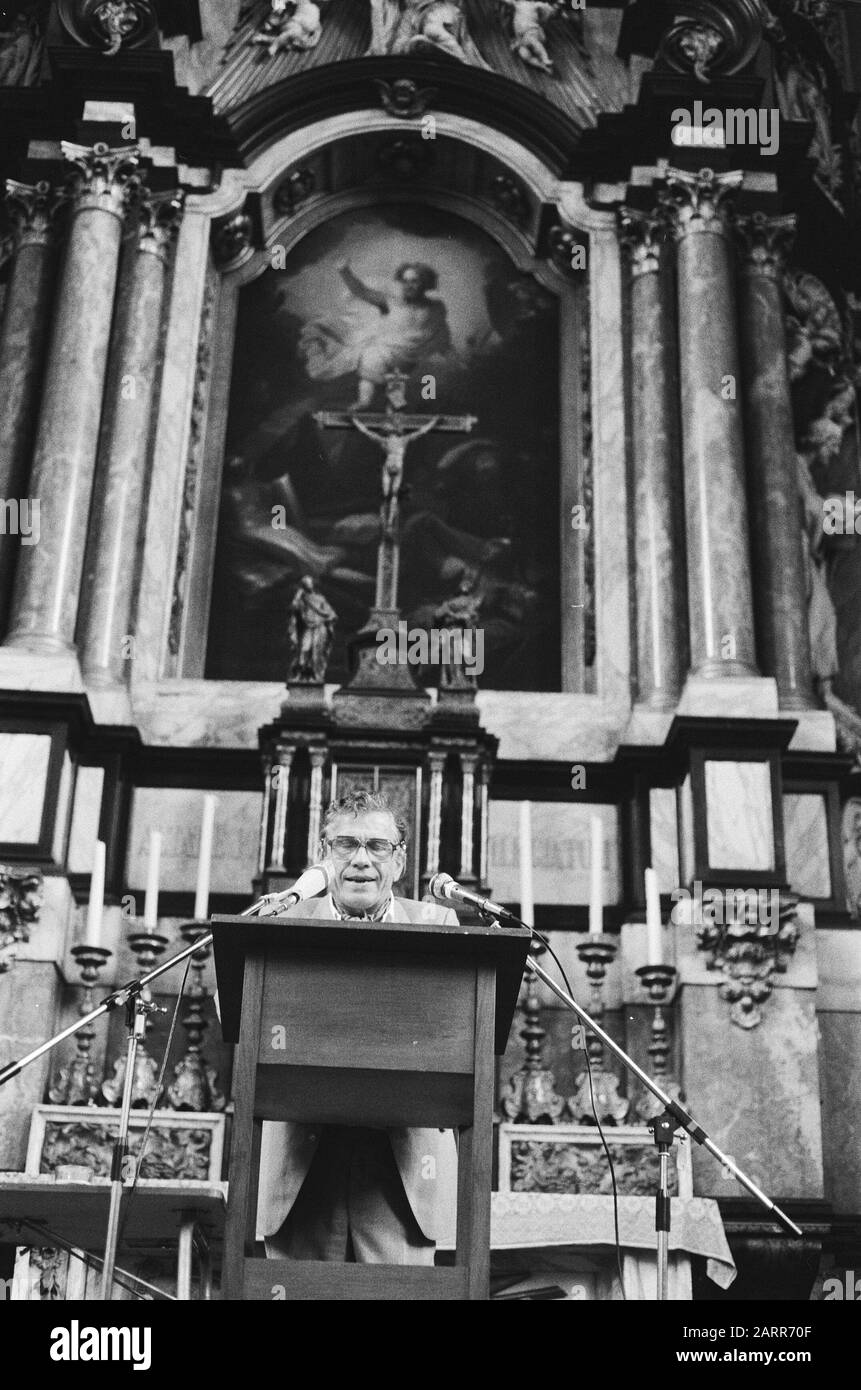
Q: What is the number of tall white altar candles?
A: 6